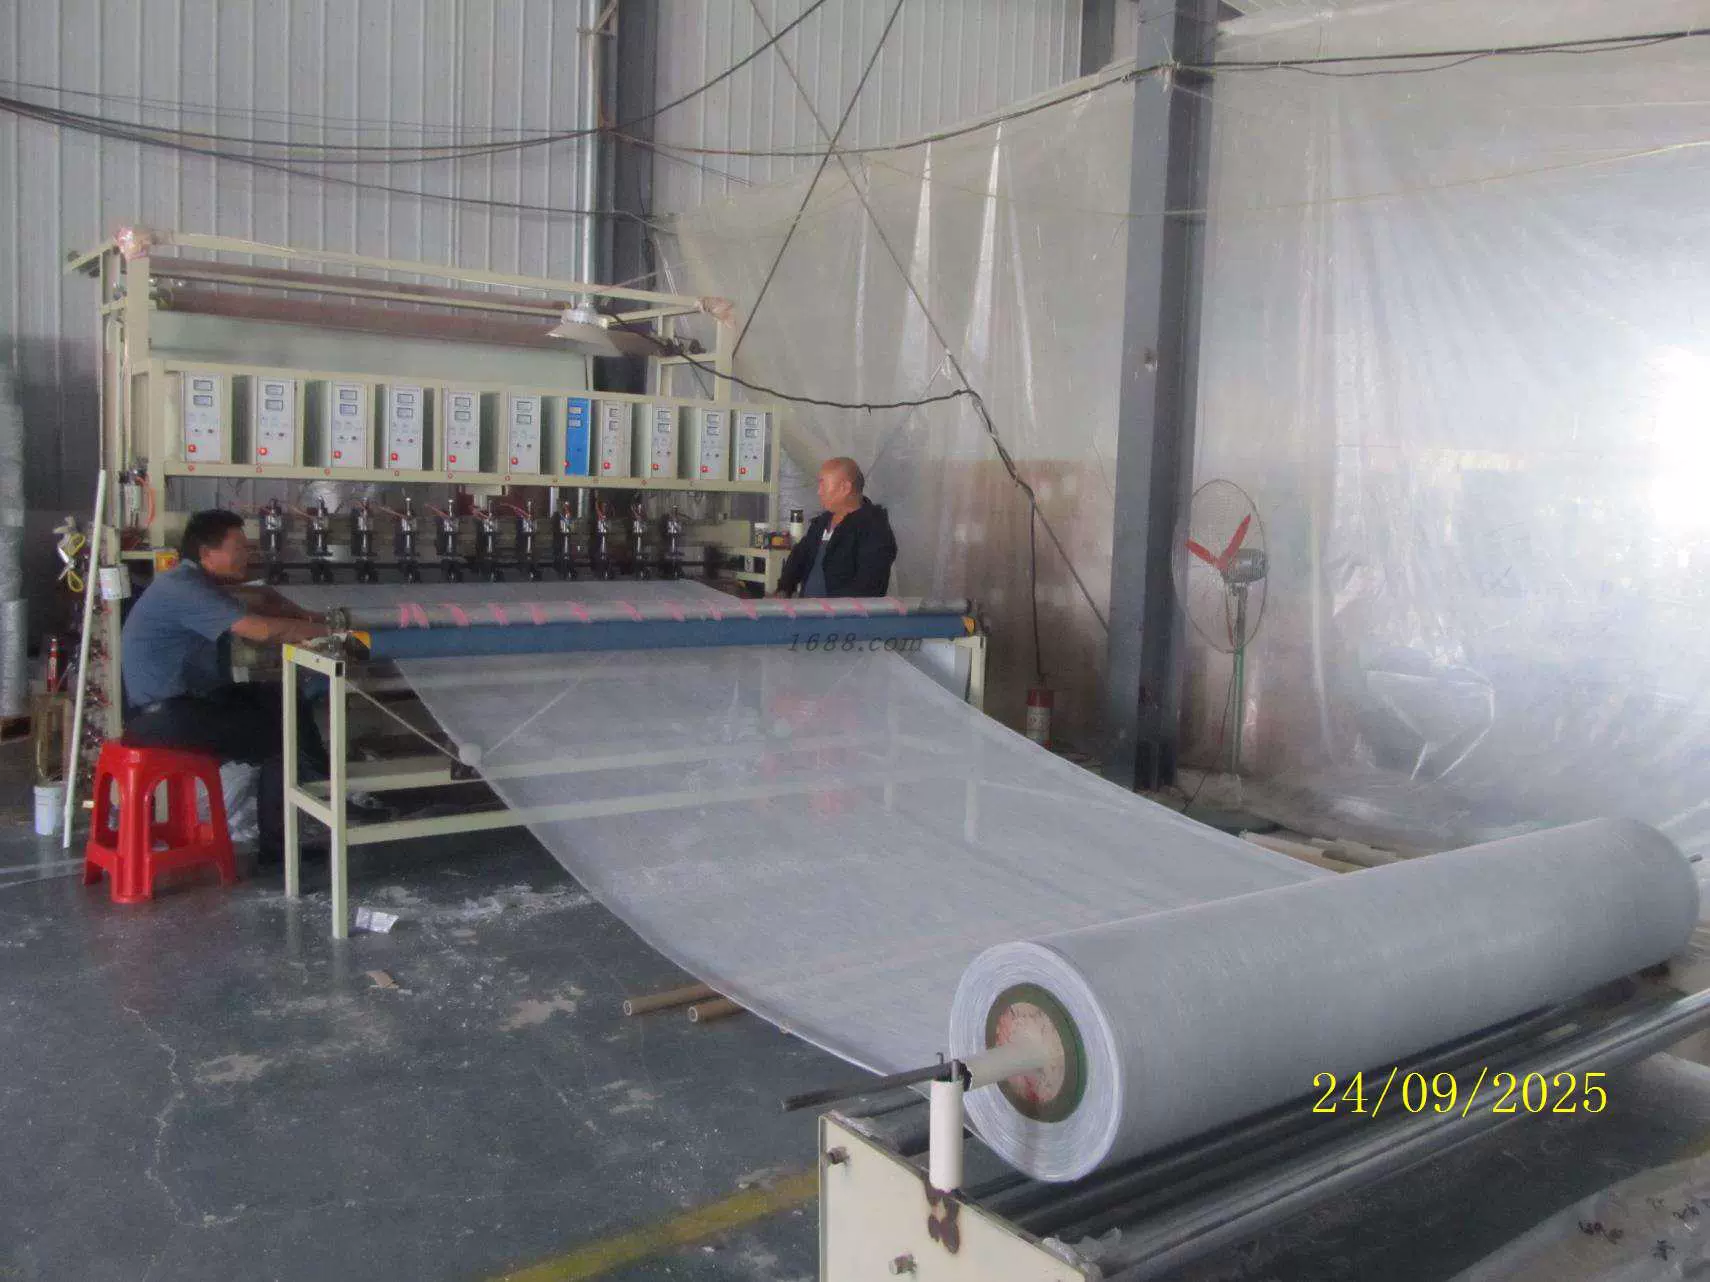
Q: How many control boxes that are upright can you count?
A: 11